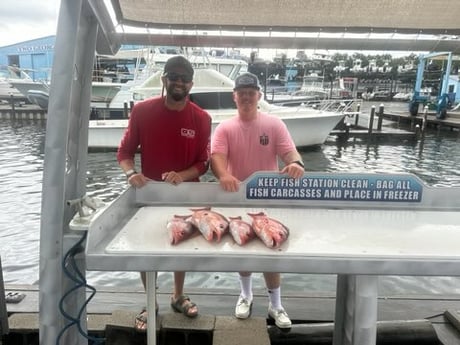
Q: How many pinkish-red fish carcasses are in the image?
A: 4